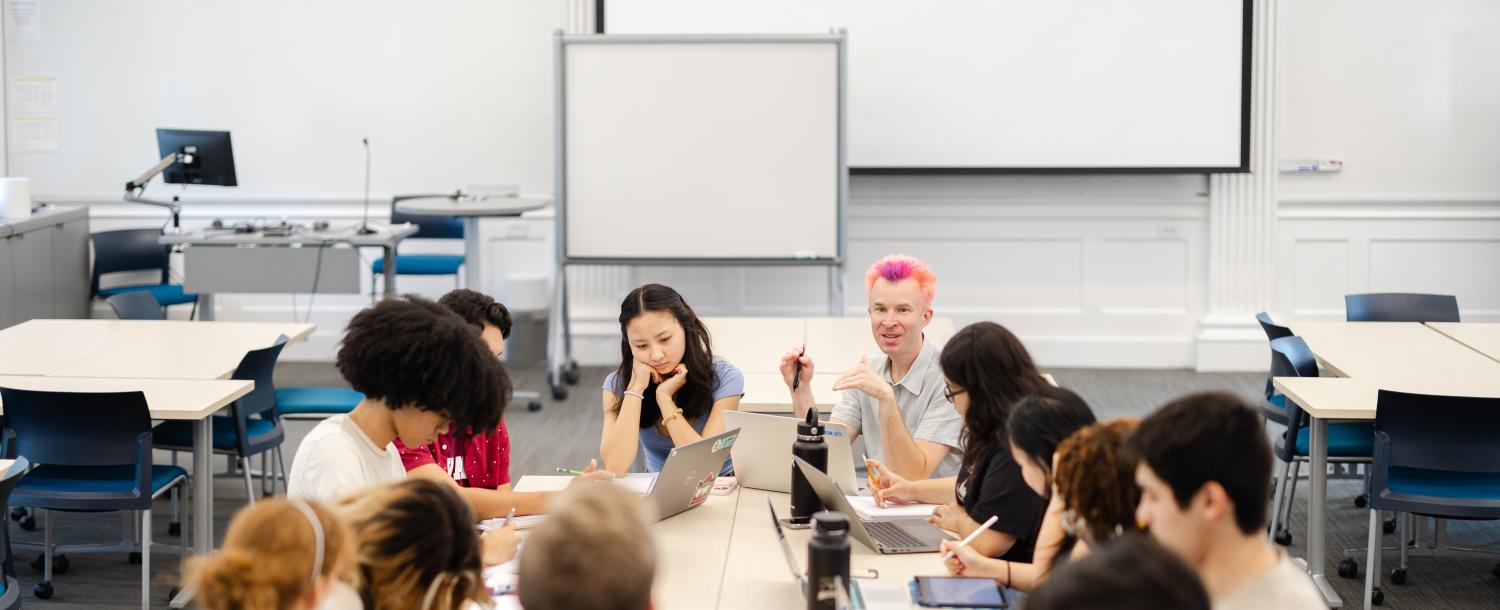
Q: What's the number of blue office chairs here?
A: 11